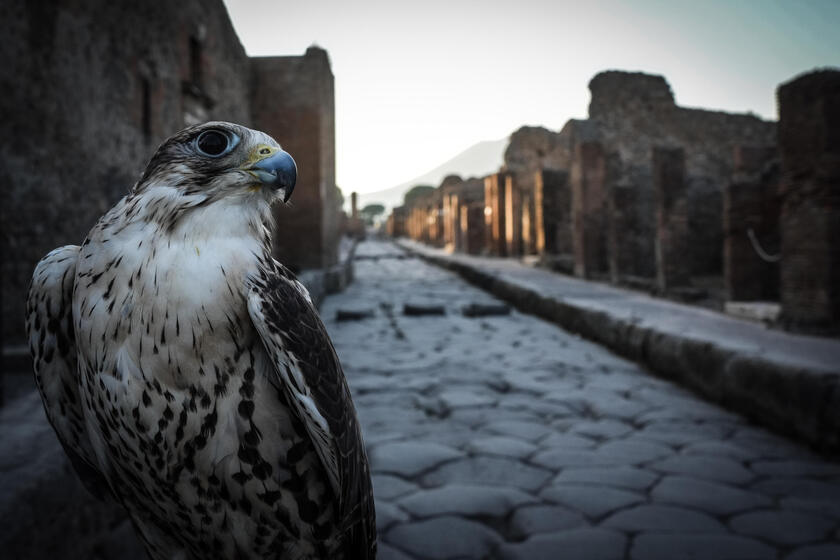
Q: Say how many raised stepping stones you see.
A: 3